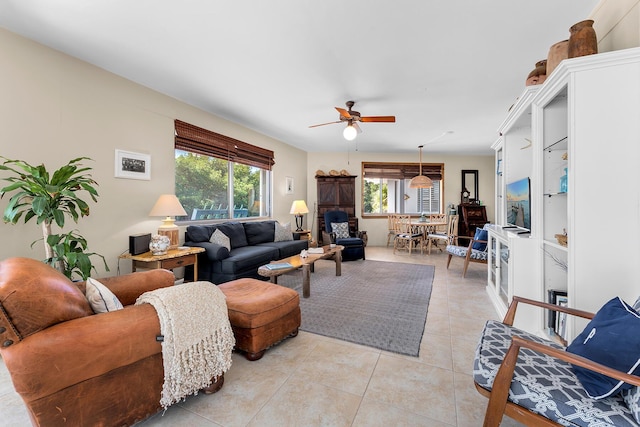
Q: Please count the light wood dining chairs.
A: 4